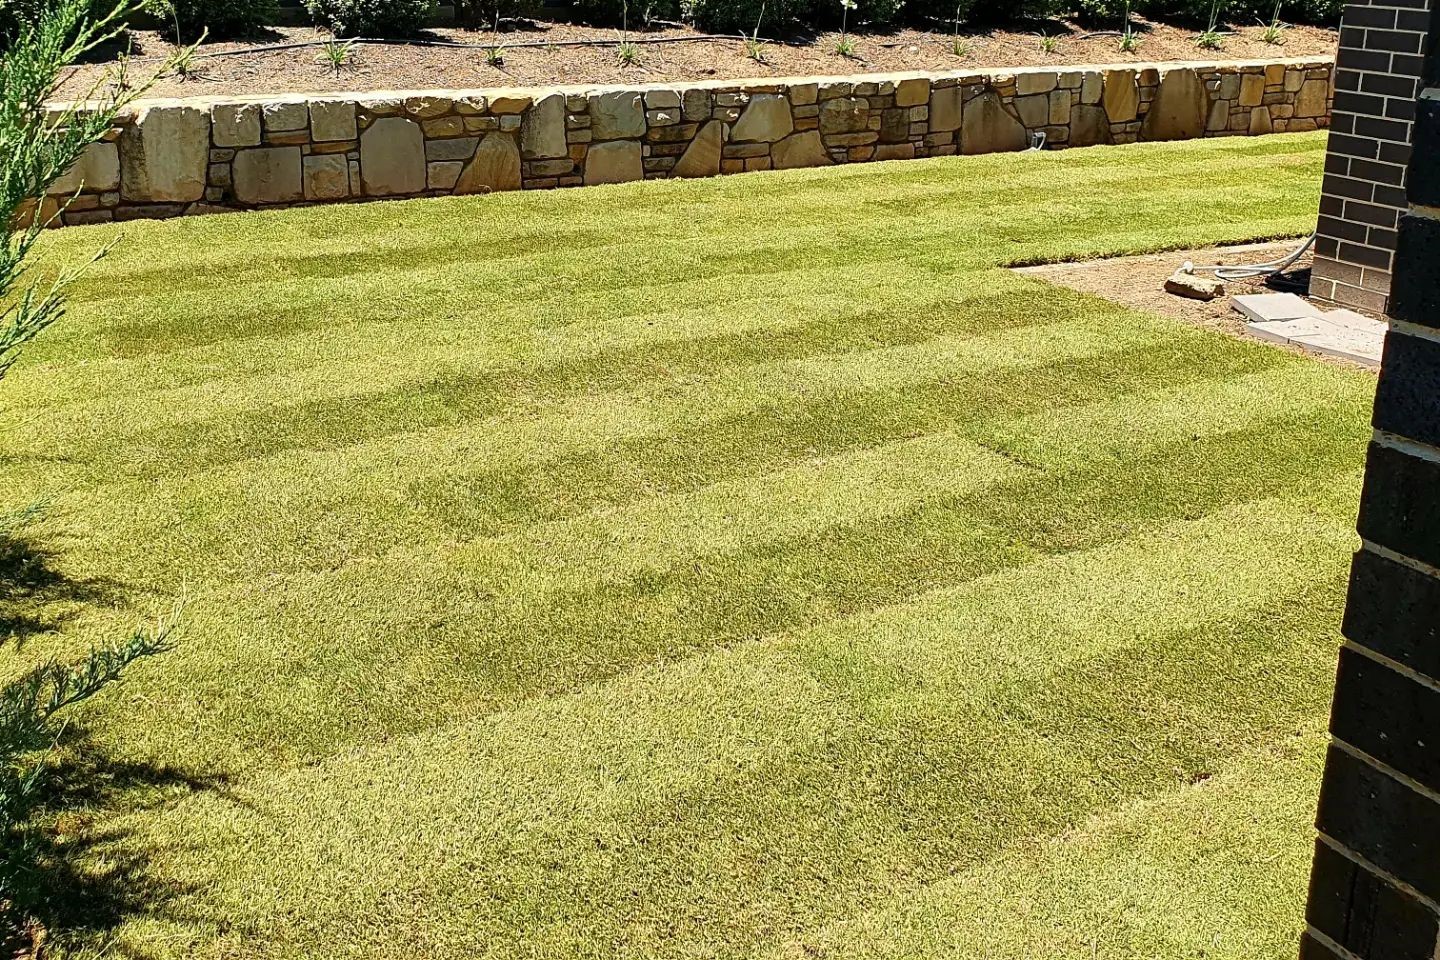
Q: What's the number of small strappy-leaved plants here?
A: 11